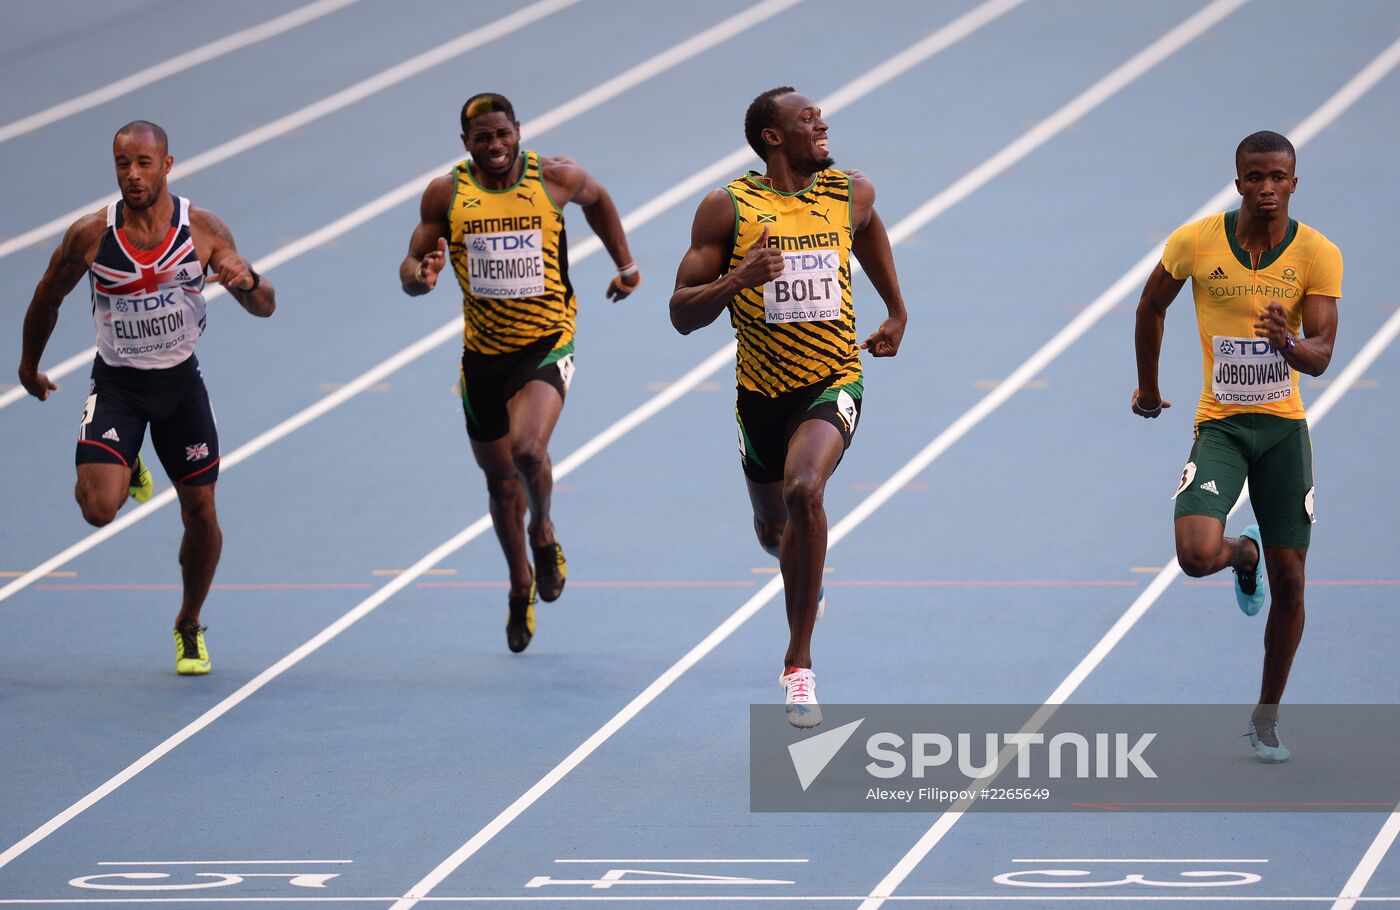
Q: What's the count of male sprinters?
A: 4